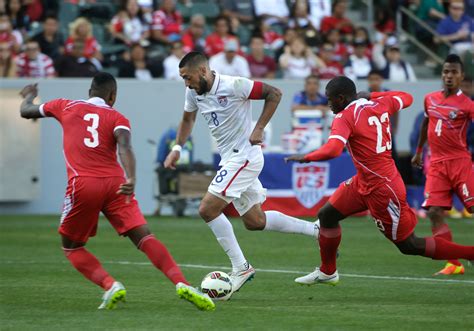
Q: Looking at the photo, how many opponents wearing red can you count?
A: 3